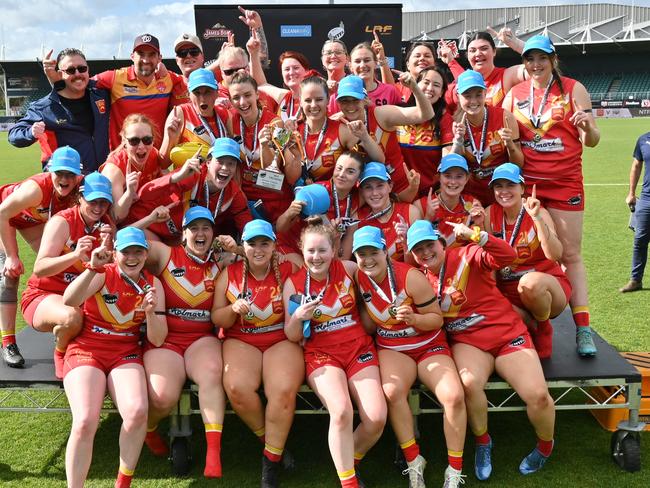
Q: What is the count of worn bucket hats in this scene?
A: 0